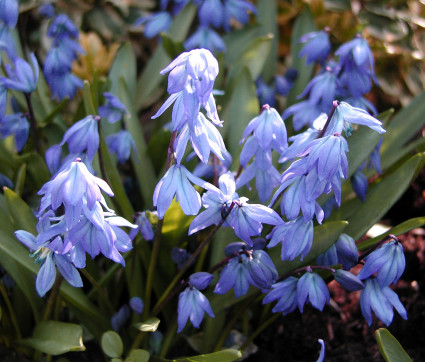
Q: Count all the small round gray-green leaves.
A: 3